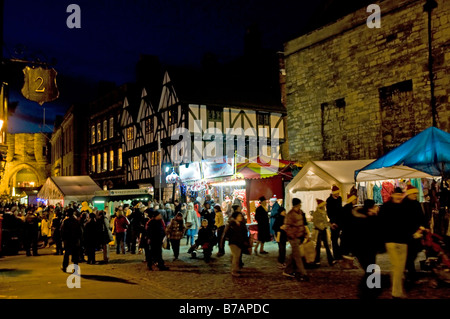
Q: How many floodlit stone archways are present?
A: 1